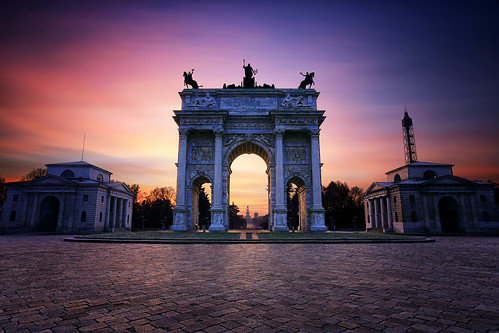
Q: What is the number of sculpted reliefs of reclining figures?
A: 2